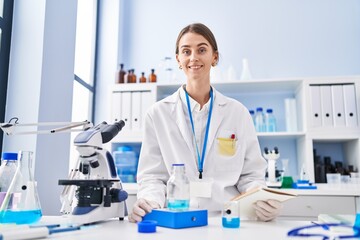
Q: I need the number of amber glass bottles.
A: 5